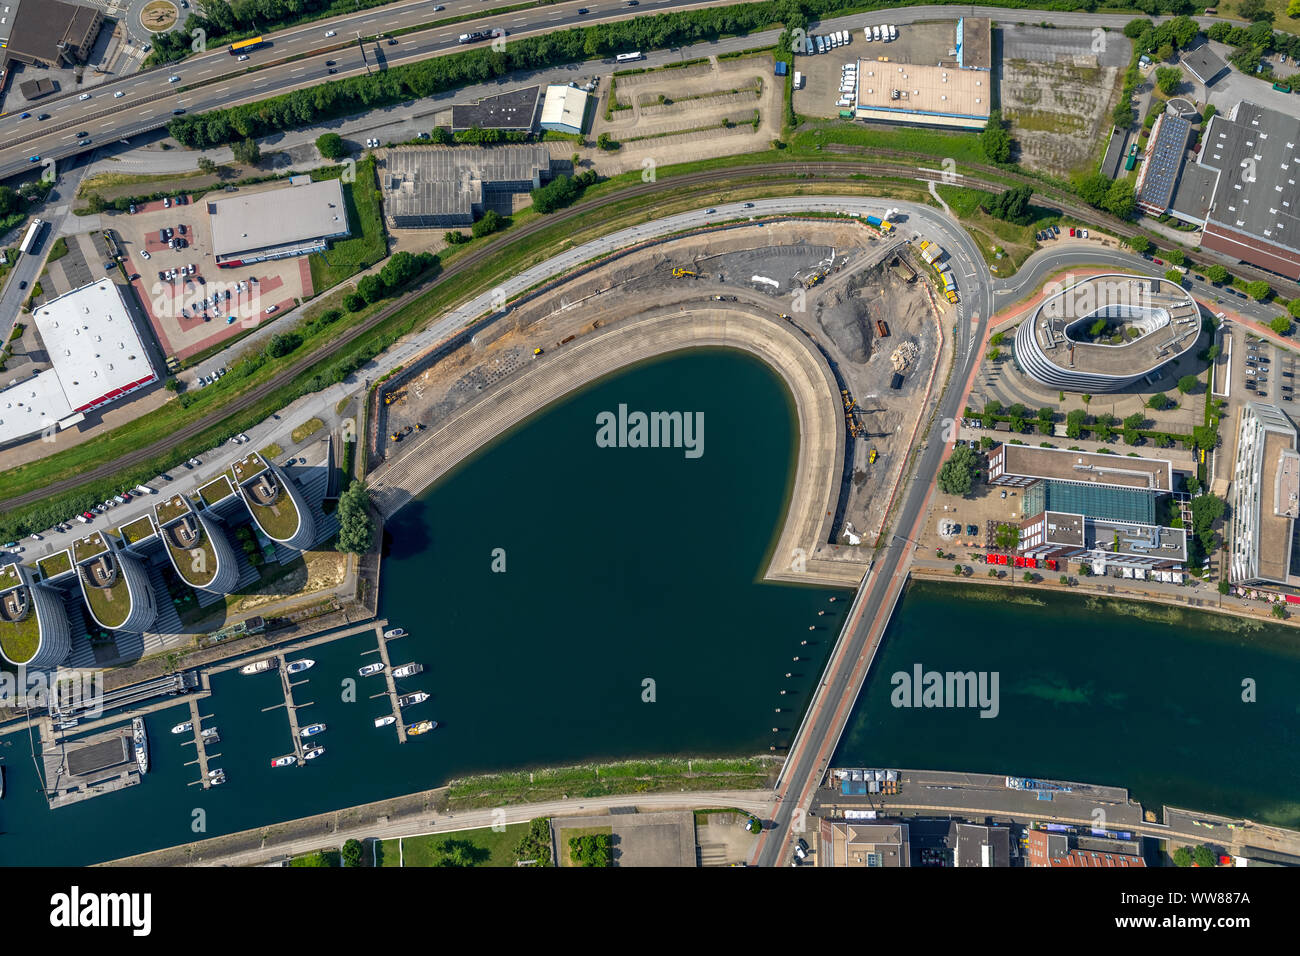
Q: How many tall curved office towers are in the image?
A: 4